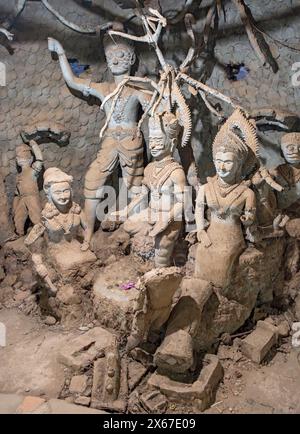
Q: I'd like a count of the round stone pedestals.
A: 1